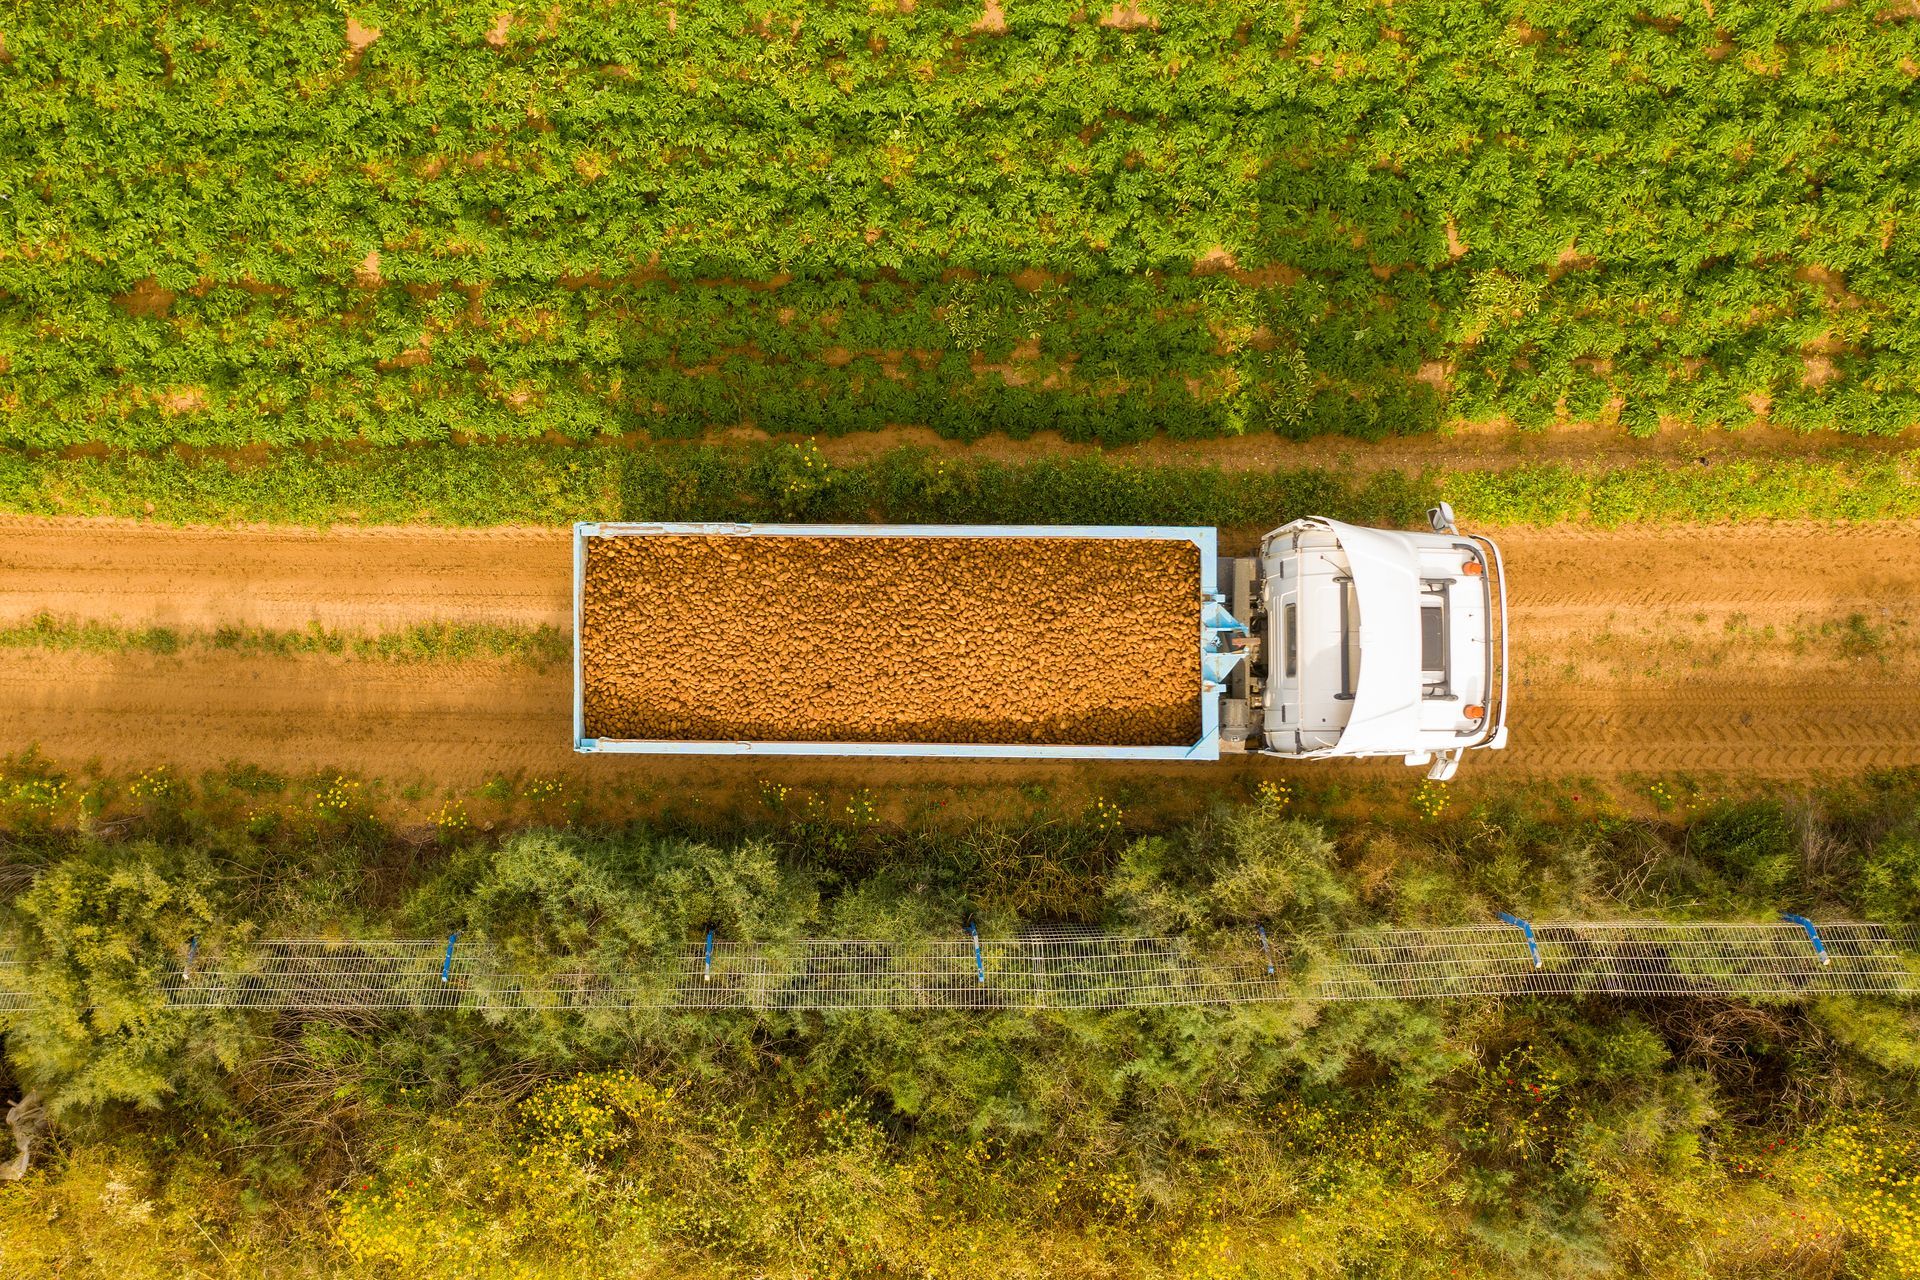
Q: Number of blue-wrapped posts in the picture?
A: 7